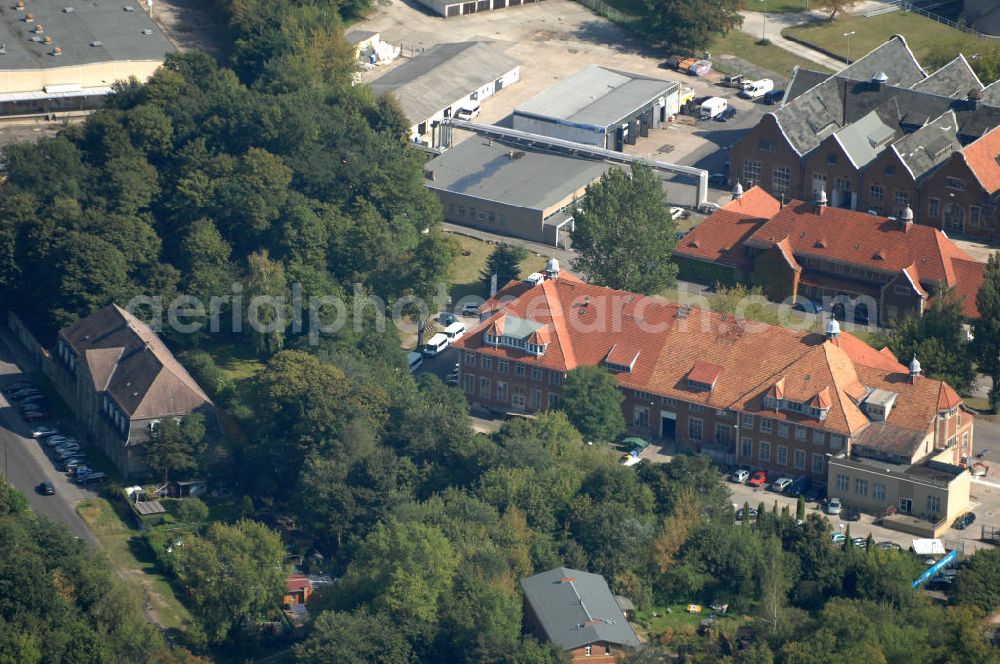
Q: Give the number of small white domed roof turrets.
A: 6